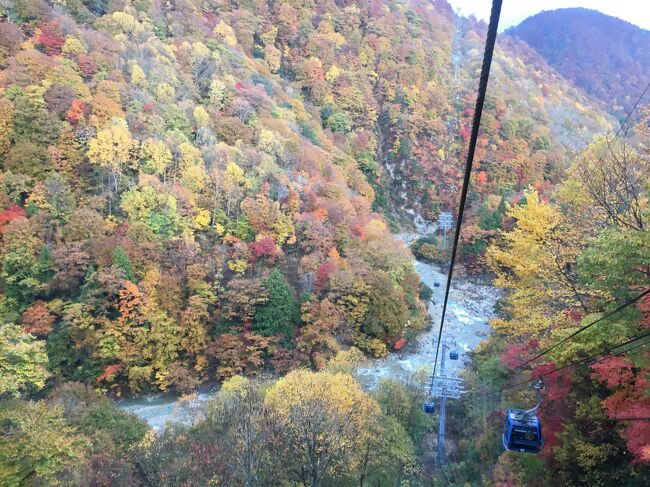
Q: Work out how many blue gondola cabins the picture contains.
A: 4